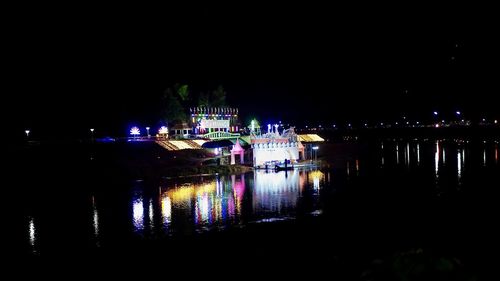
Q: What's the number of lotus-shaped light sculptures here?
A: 2